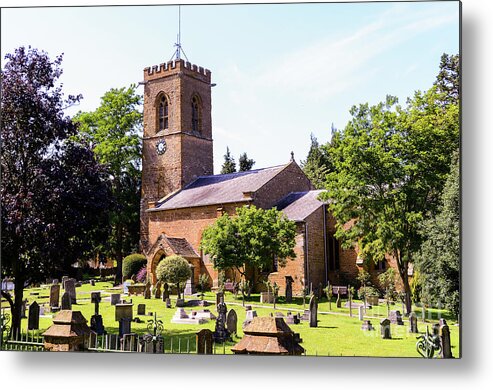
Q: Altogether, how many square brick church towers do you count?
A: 1